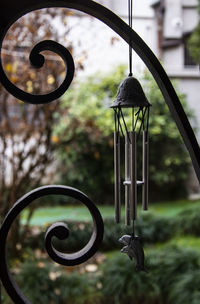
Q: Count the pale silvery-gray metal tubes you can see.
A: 4